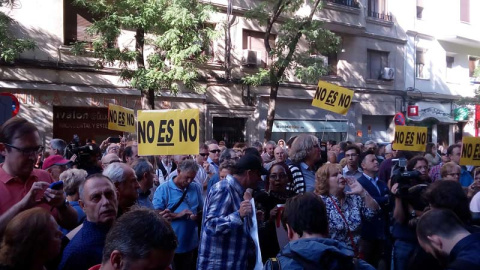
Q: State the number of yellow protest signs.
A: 5